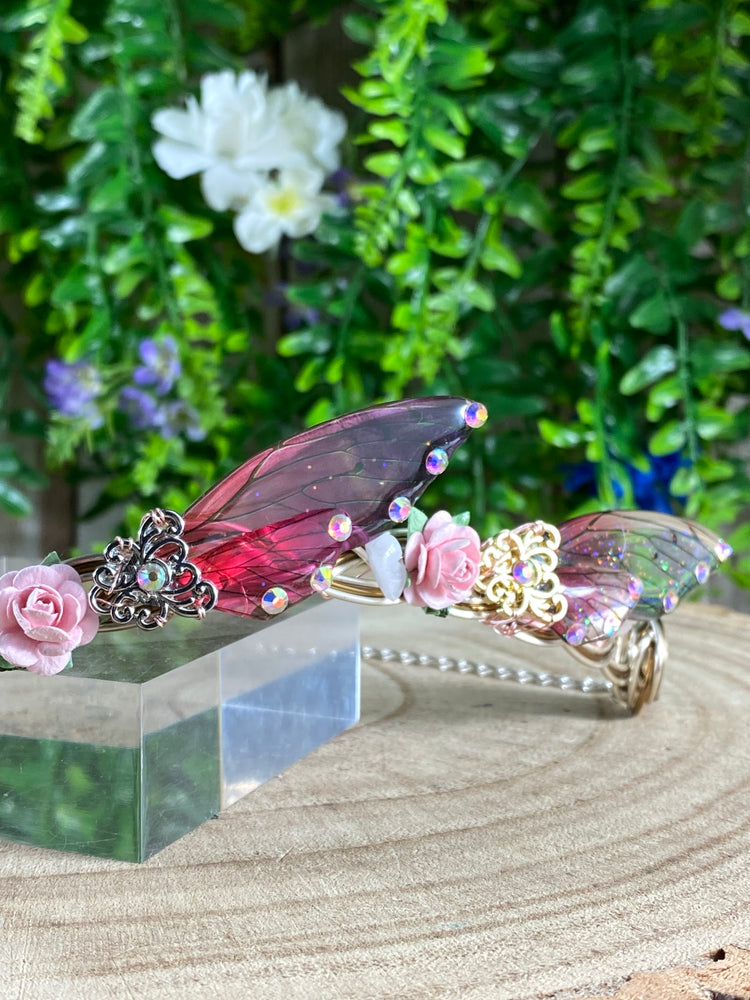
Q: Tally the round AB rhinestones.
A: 14